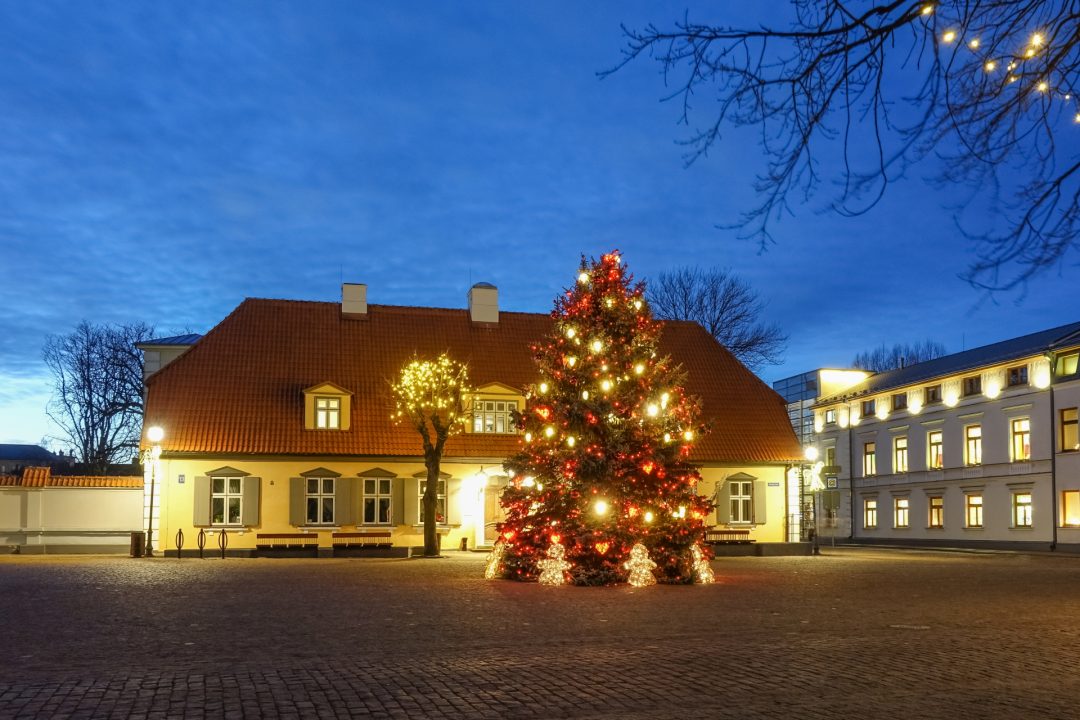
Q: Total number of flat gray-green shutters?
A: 10